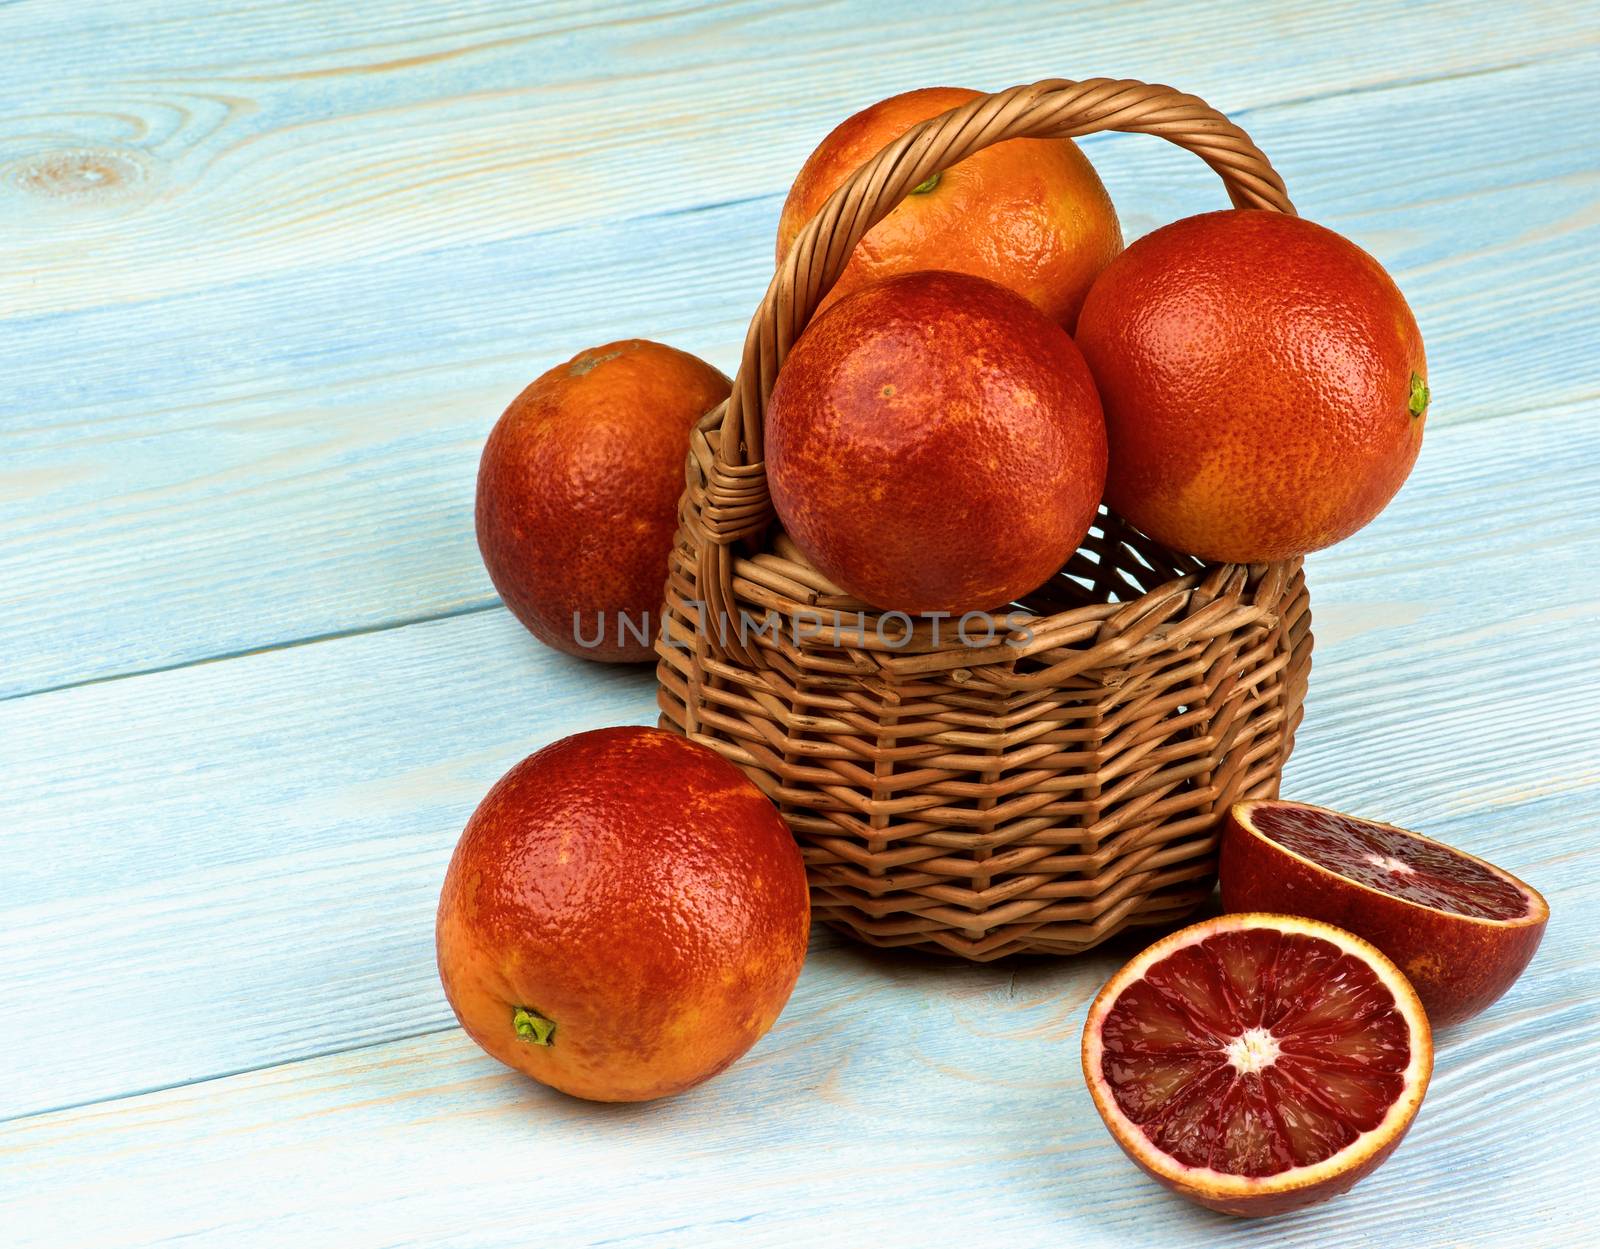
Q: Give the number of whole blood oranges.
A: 5